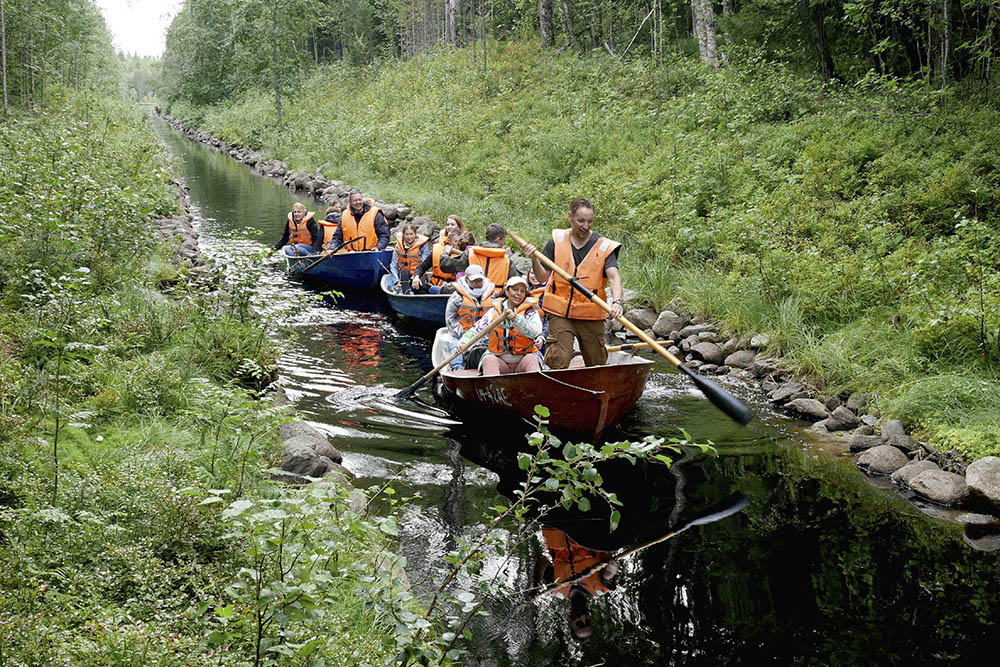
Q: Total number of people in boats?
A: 13